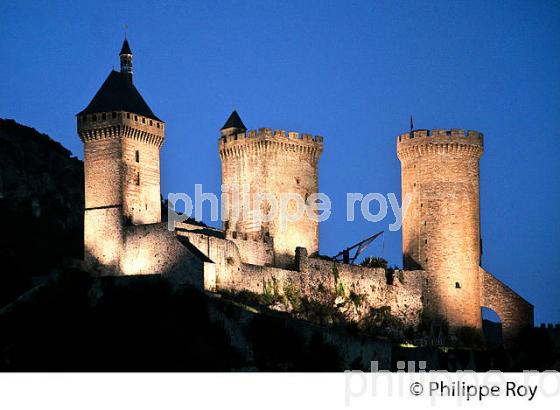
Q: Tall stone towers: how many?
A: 3